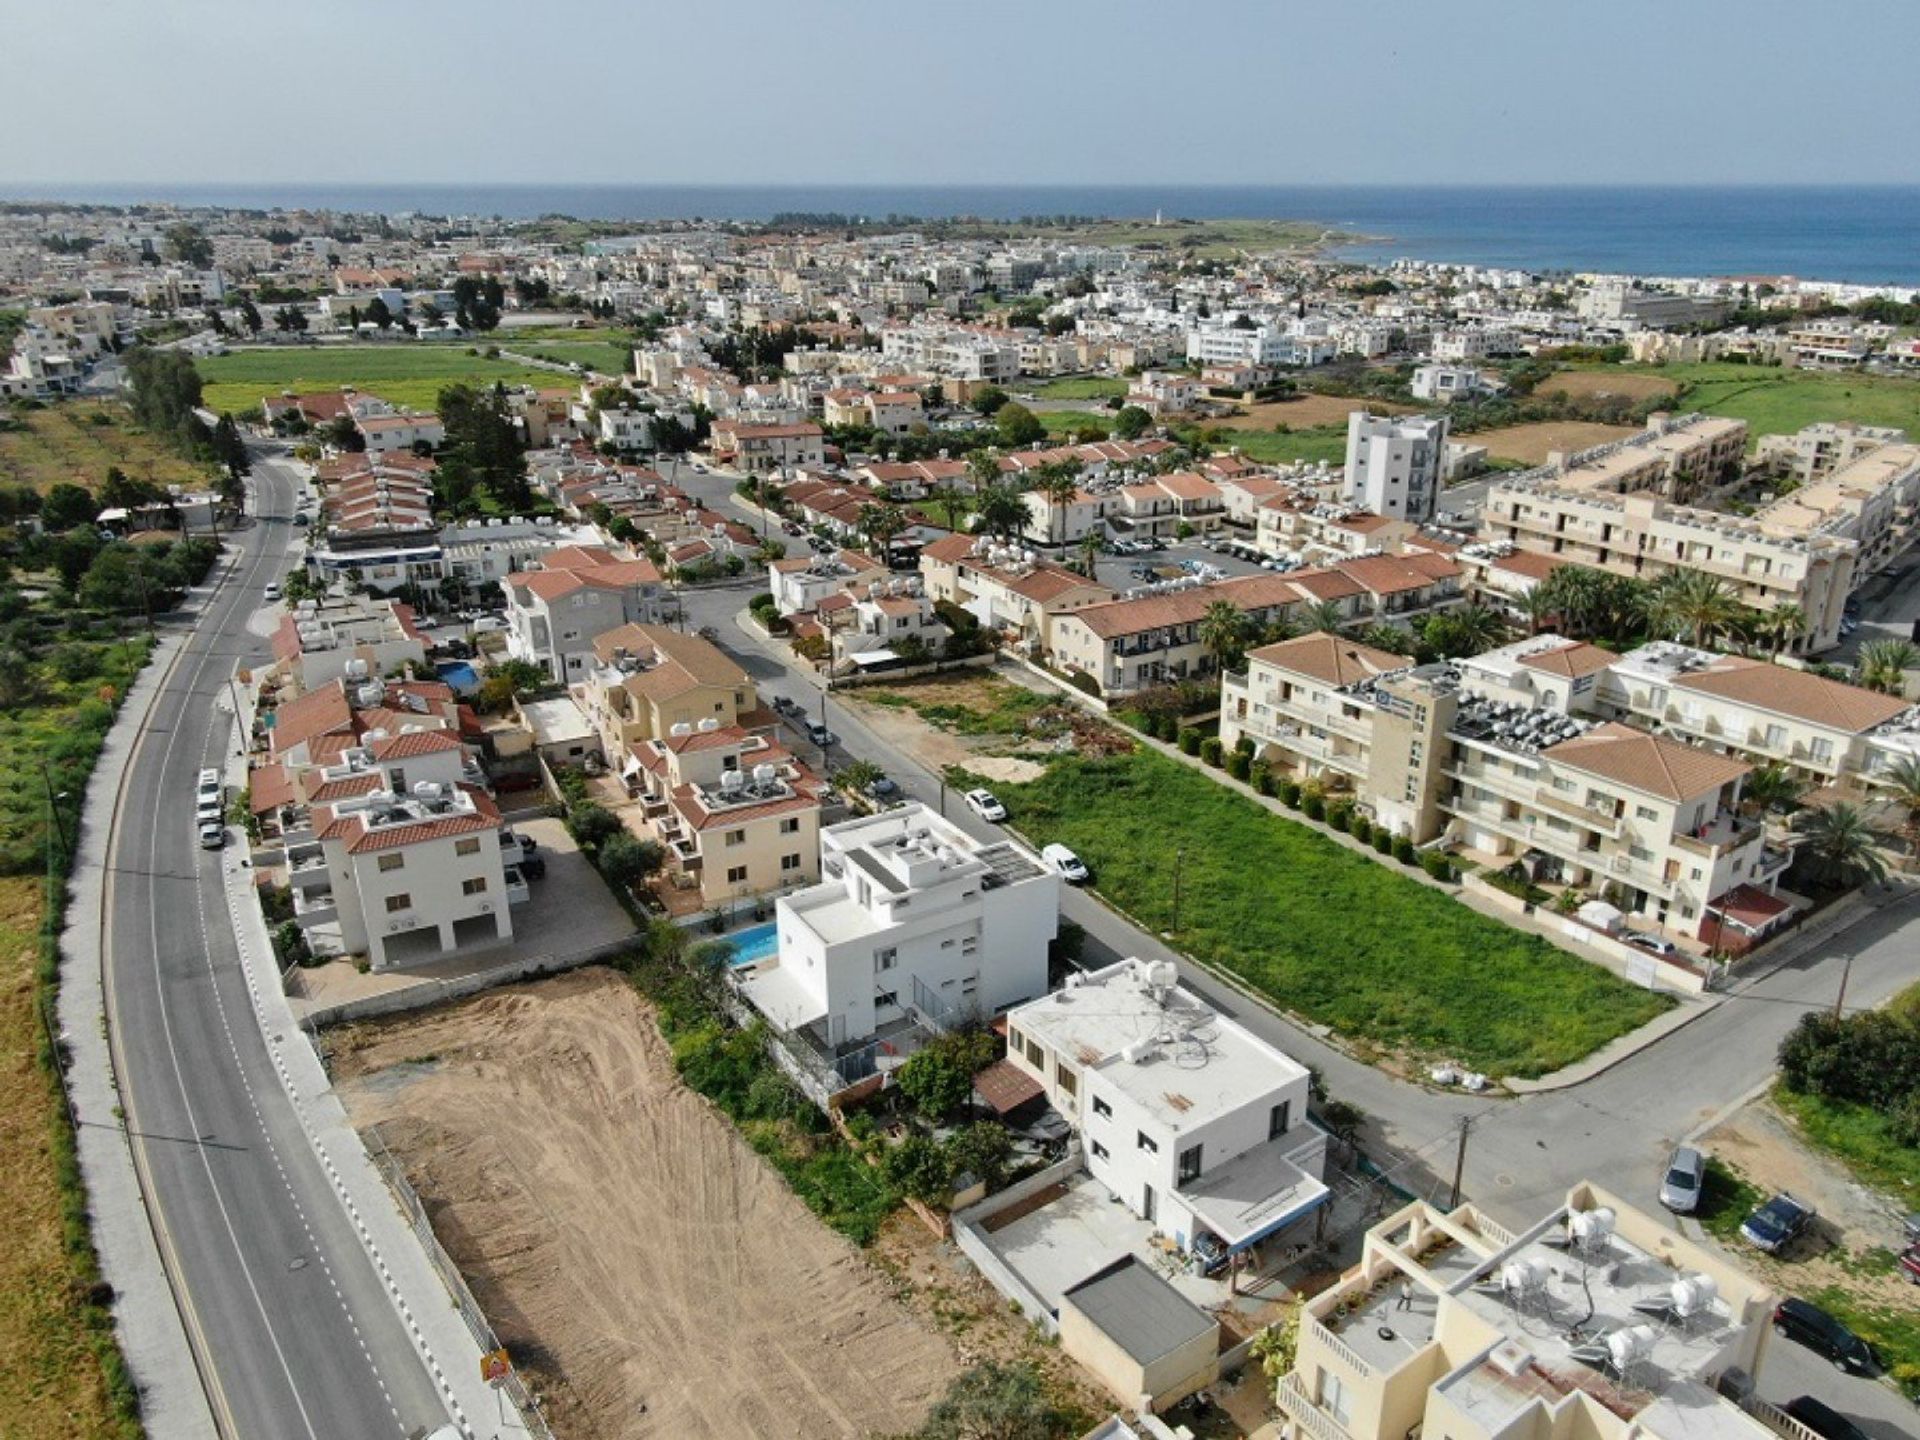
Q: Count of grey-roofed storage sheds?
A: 1